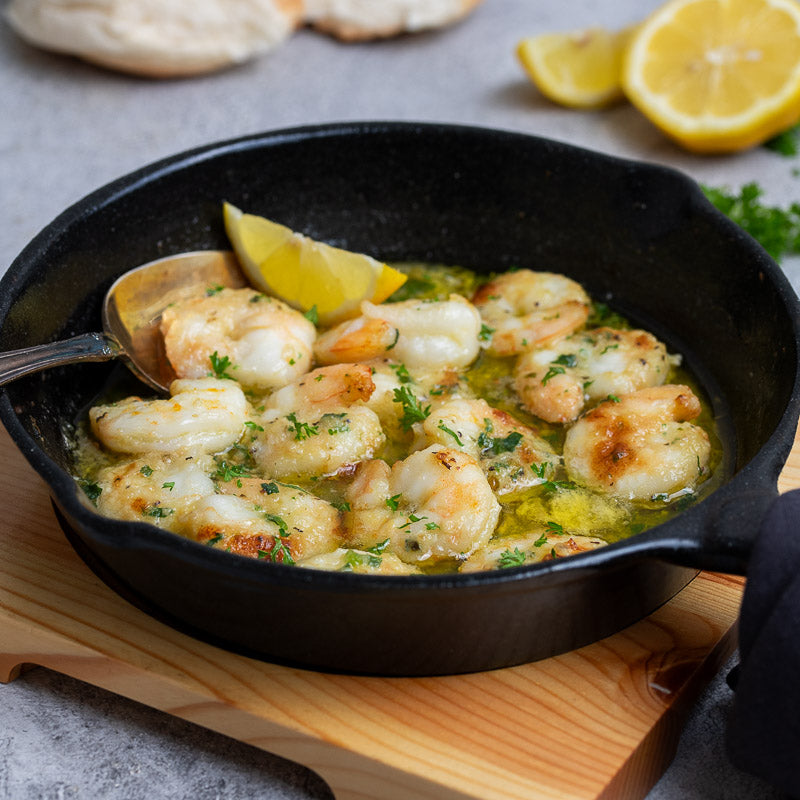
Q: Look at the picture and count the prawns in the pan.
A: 14